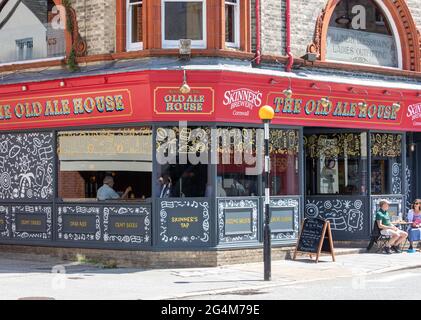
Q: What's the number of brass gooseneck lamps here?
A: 5